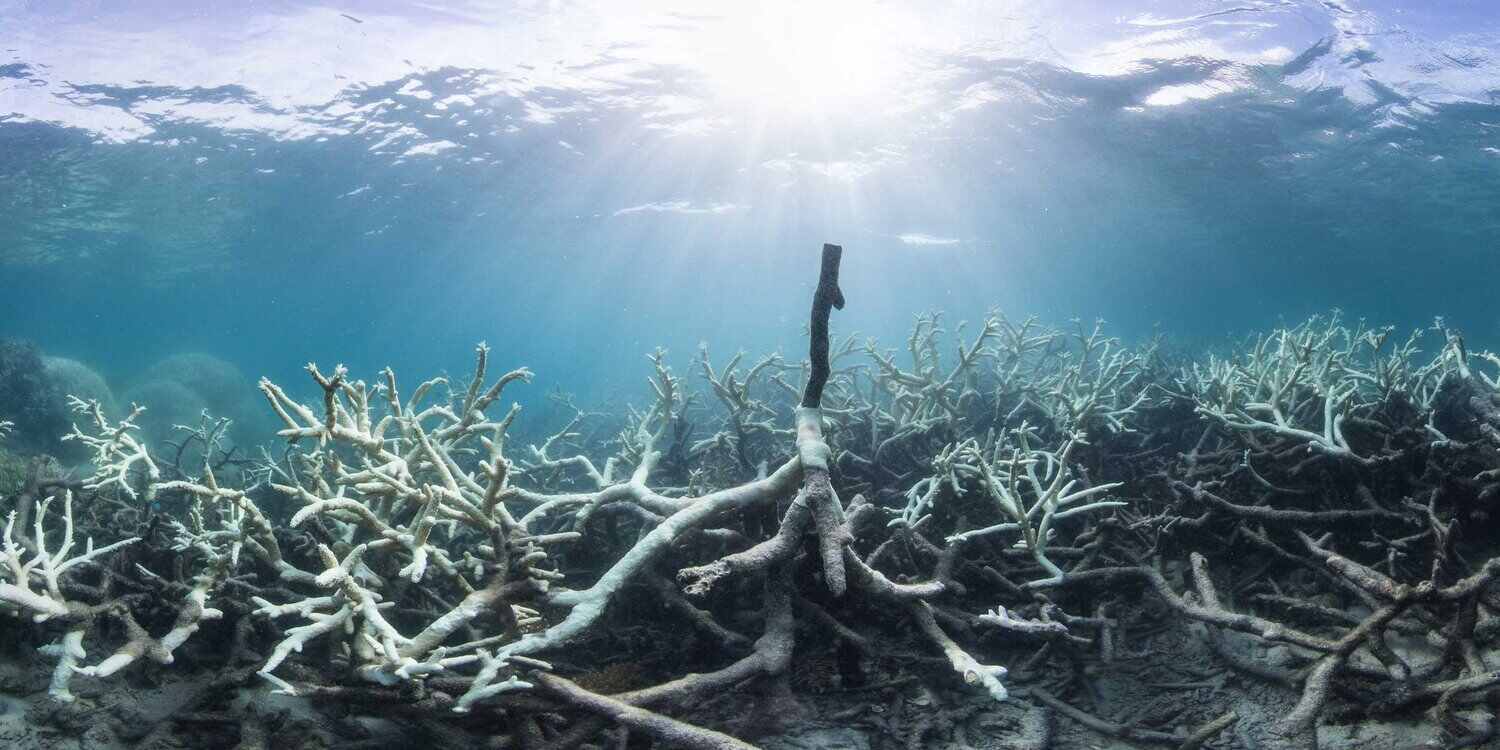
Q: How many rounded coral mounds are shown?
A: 3